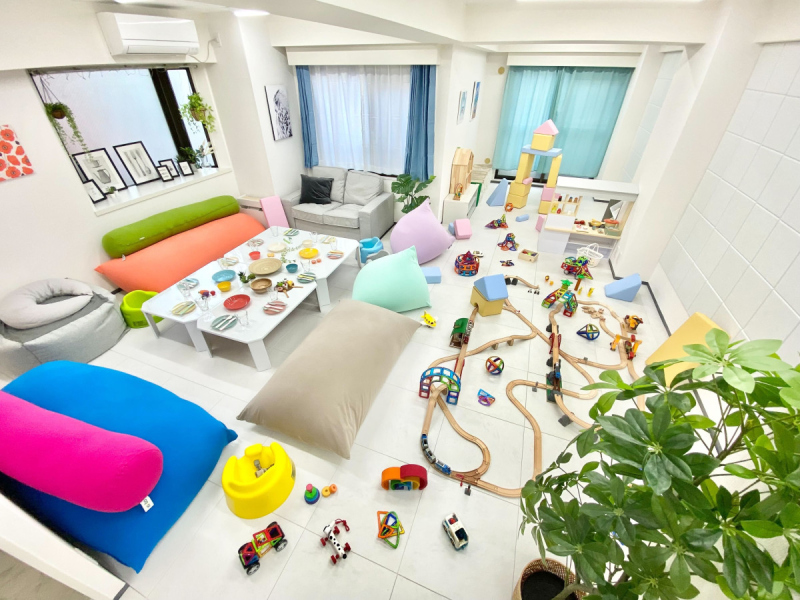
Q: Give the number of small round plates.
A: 10